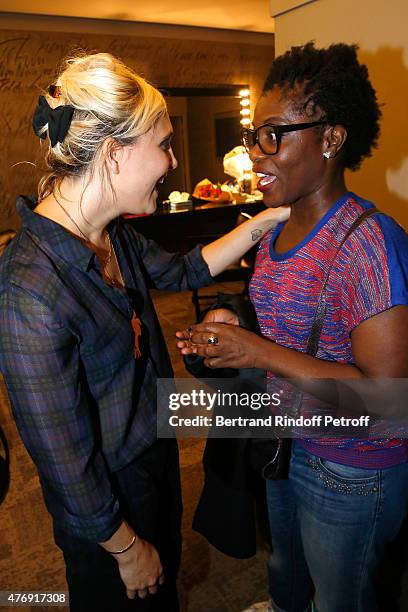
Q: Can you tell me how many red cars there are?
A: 0